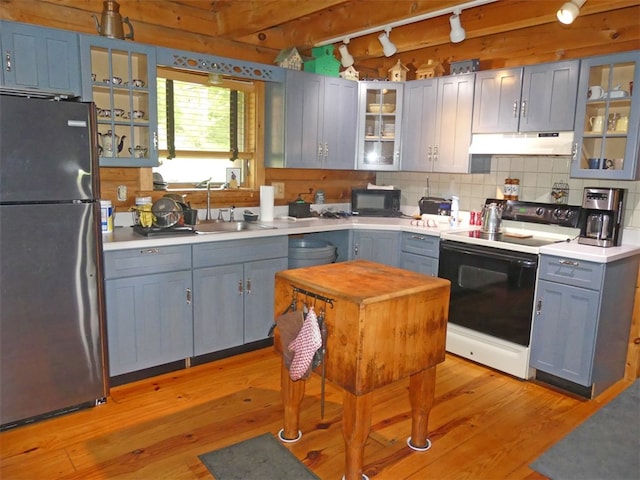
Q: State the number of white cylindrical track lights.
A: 4